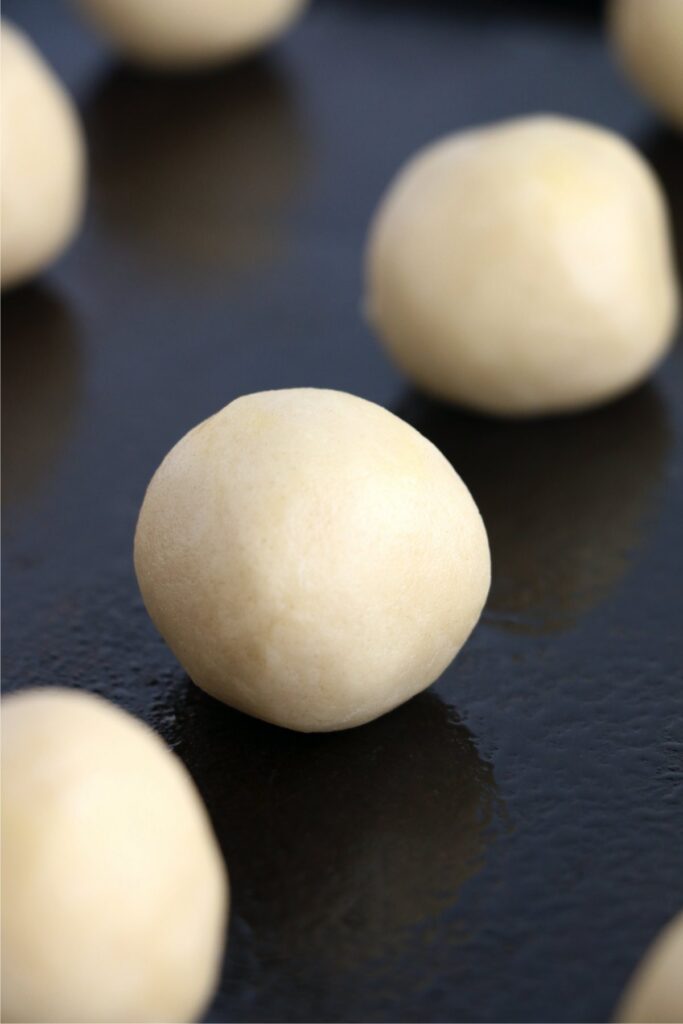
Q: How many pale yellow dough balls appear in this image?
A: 7